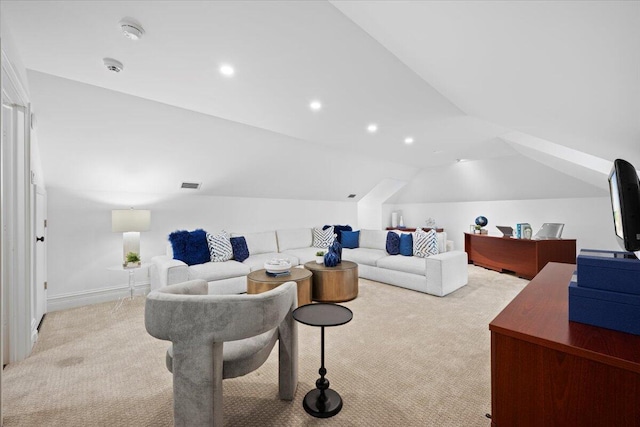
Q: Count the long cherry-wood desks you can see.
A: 2